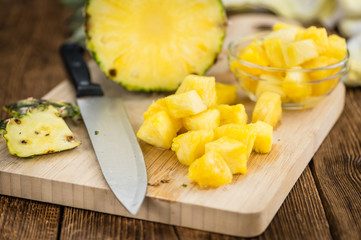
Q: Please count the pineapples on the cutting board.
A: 1